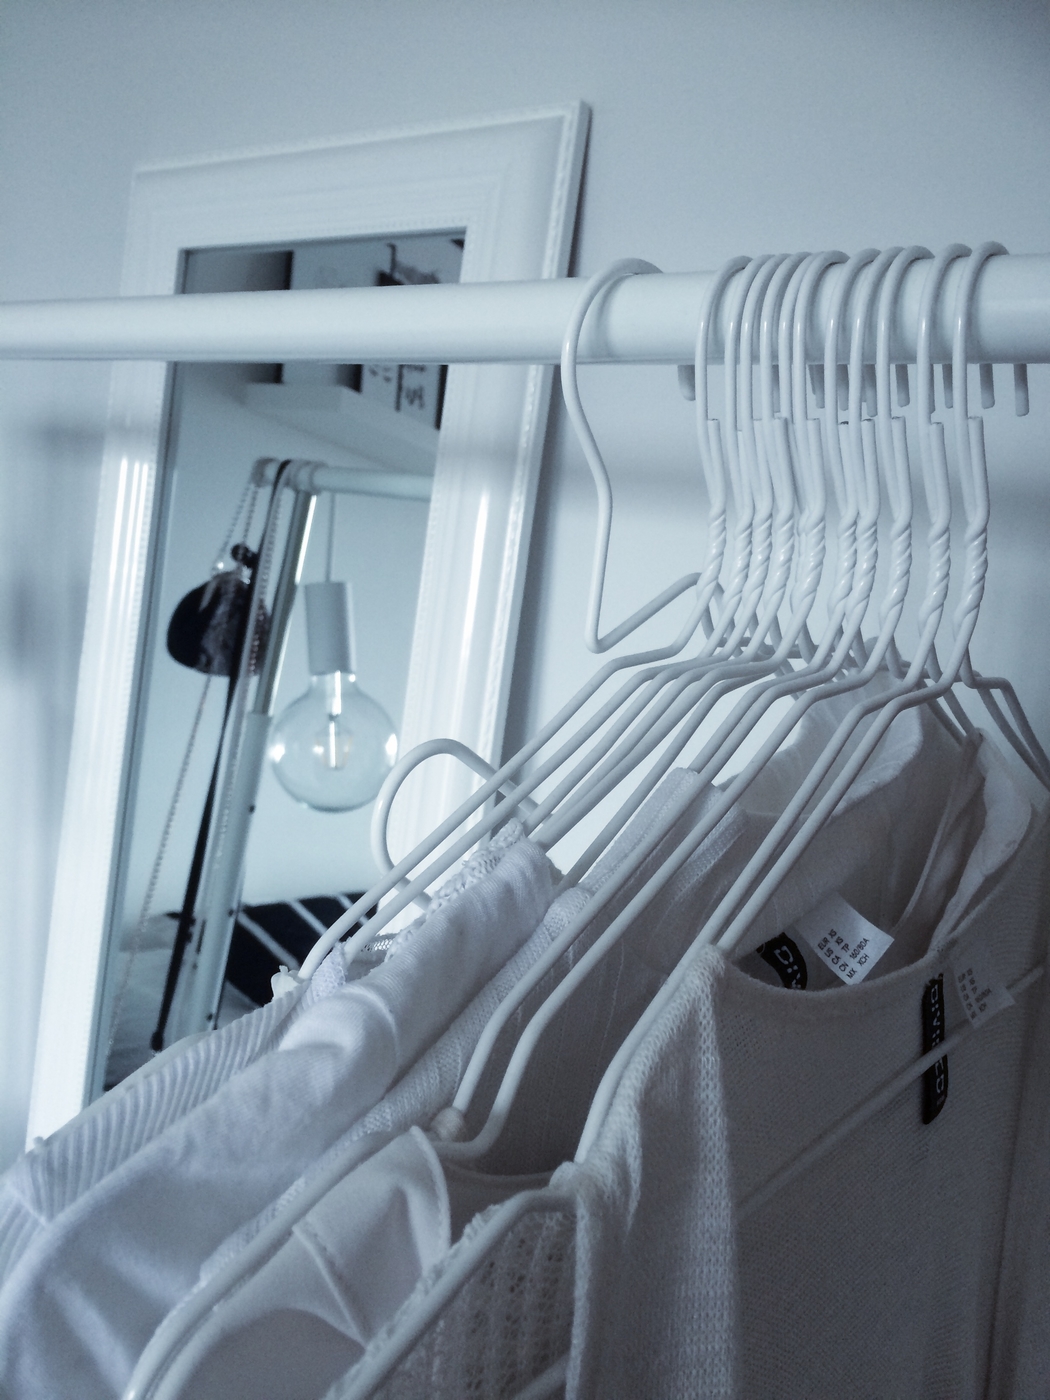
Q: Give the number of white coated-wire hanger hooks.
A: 12